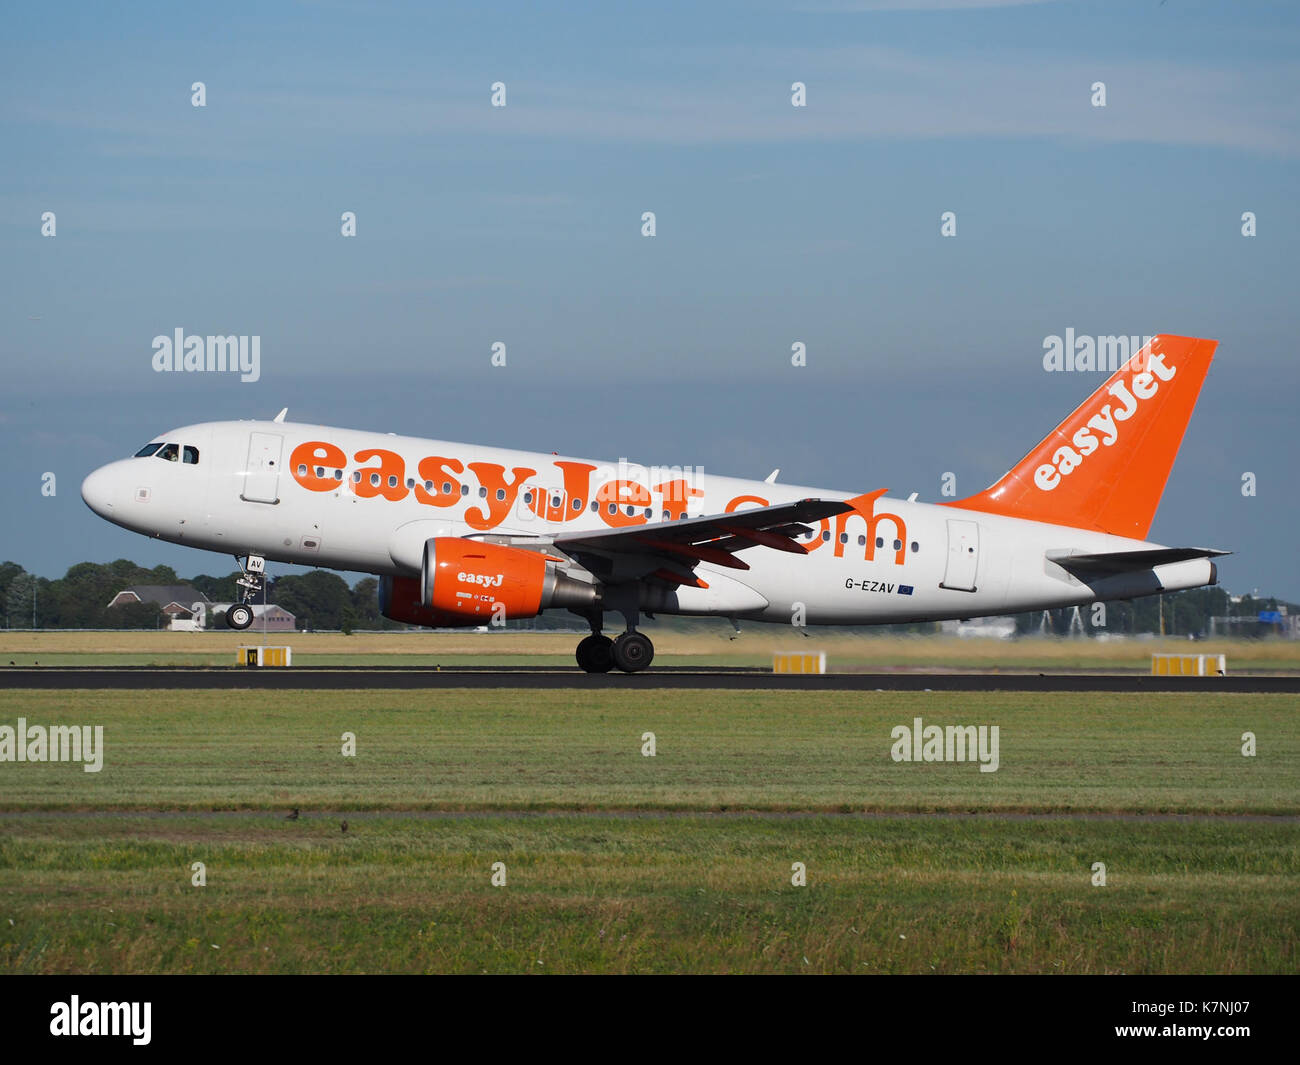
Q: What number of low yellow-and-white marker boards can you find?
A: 3